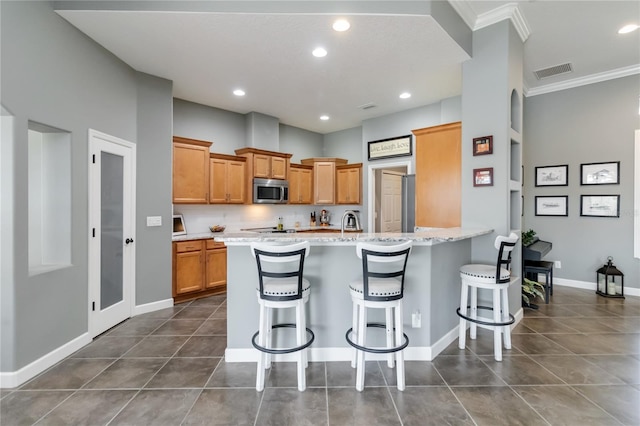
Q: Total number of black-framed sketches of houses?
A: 4